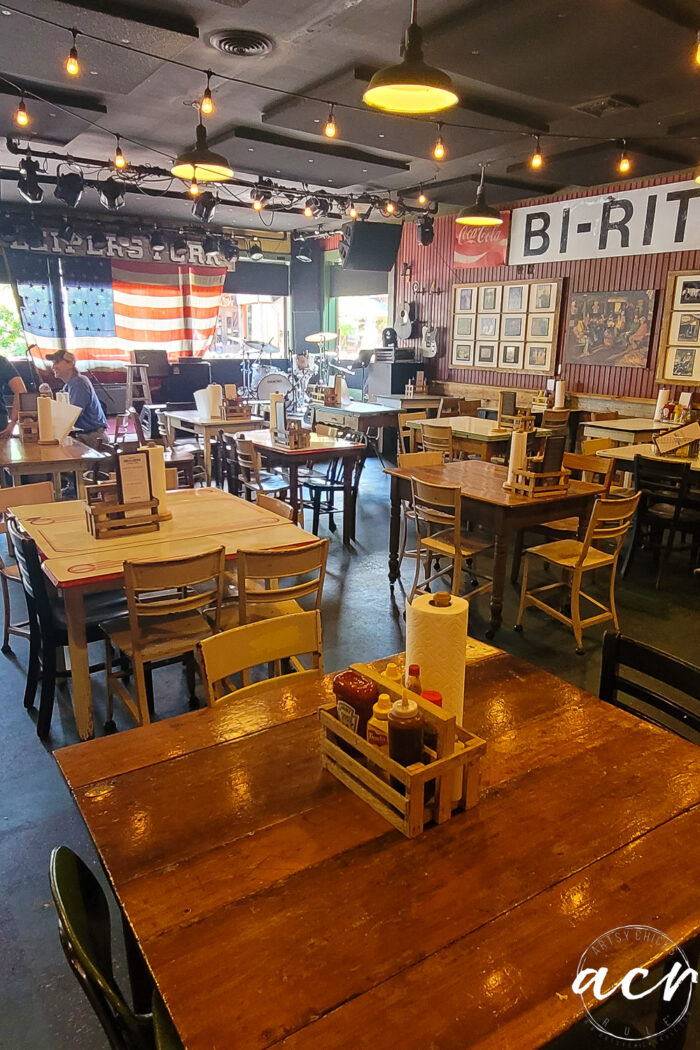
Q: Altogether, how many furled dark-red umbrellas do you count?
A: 0